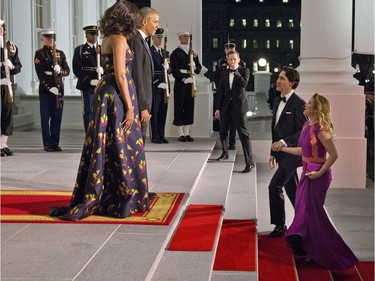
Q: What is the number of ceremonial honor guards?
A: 6